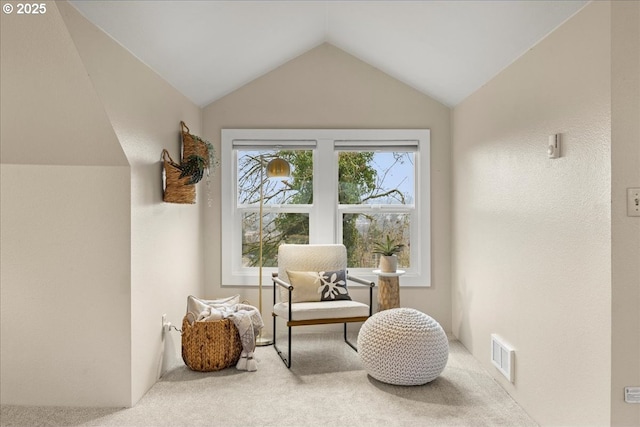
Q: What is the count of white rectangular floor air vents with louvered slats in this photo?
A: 1